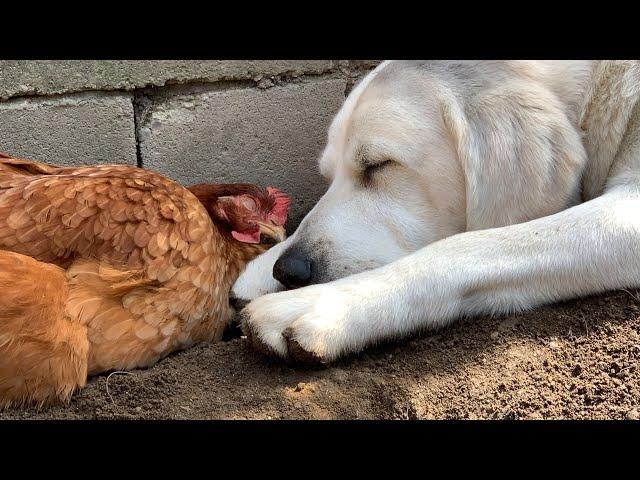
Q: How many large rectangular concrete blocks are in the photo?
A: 3